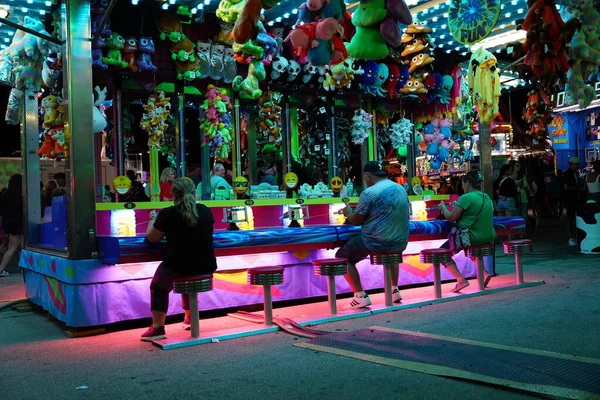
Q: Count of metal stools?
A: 7